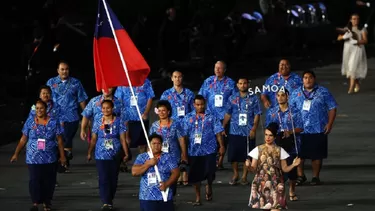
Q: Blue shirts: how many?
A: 15